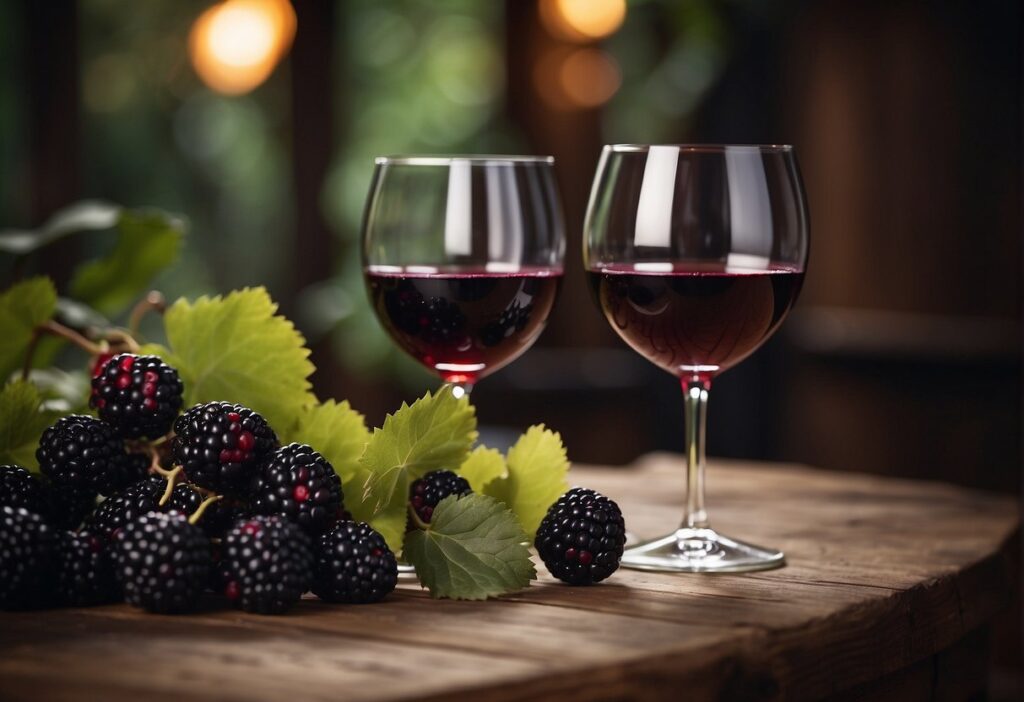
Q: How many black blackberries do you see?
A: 13